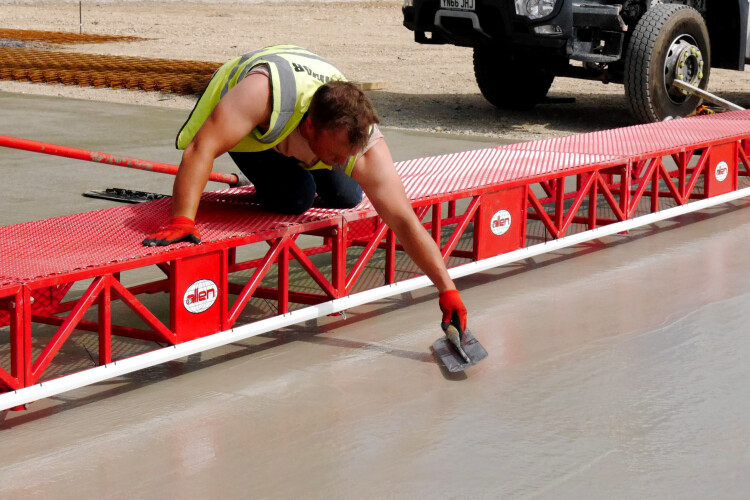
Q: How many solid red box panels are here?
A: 3